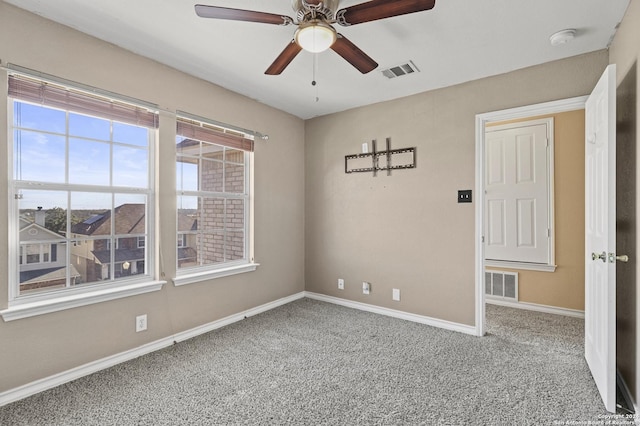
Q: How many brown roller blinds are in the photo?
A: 2